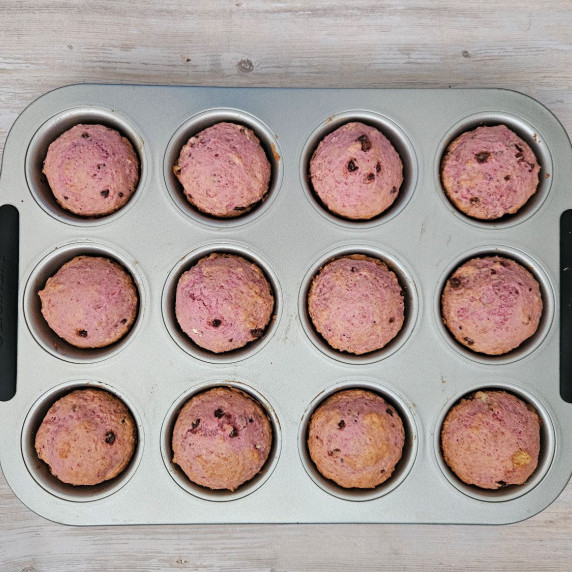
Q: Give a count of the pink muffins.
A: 12